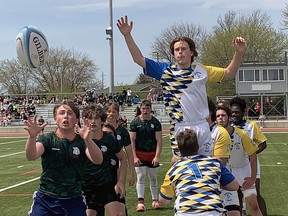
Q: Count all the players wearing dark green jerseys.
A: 5